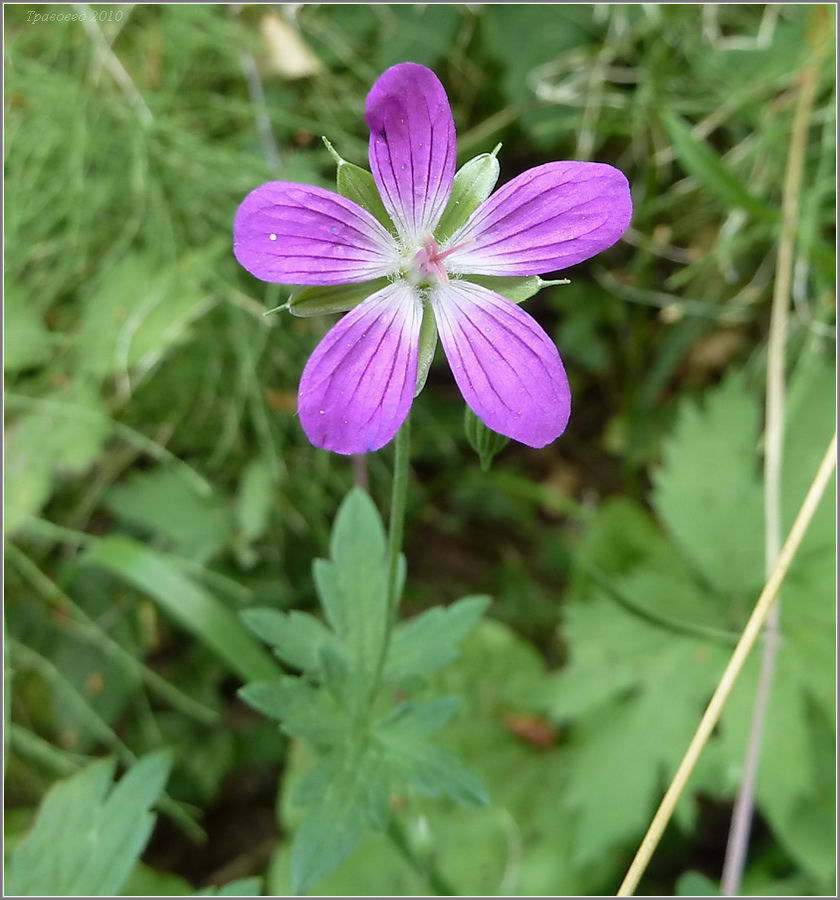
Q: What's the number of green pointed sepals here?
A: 5